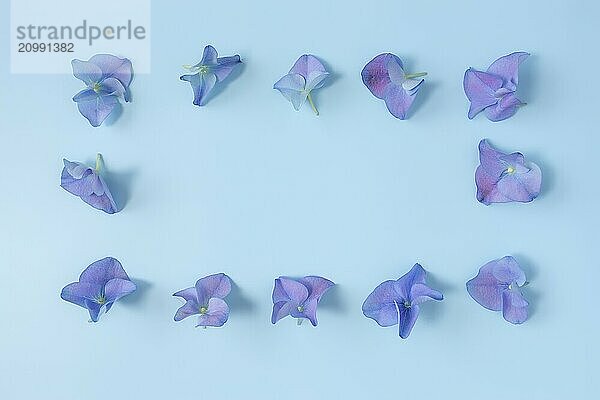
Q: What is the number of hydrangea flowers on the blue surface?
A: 12